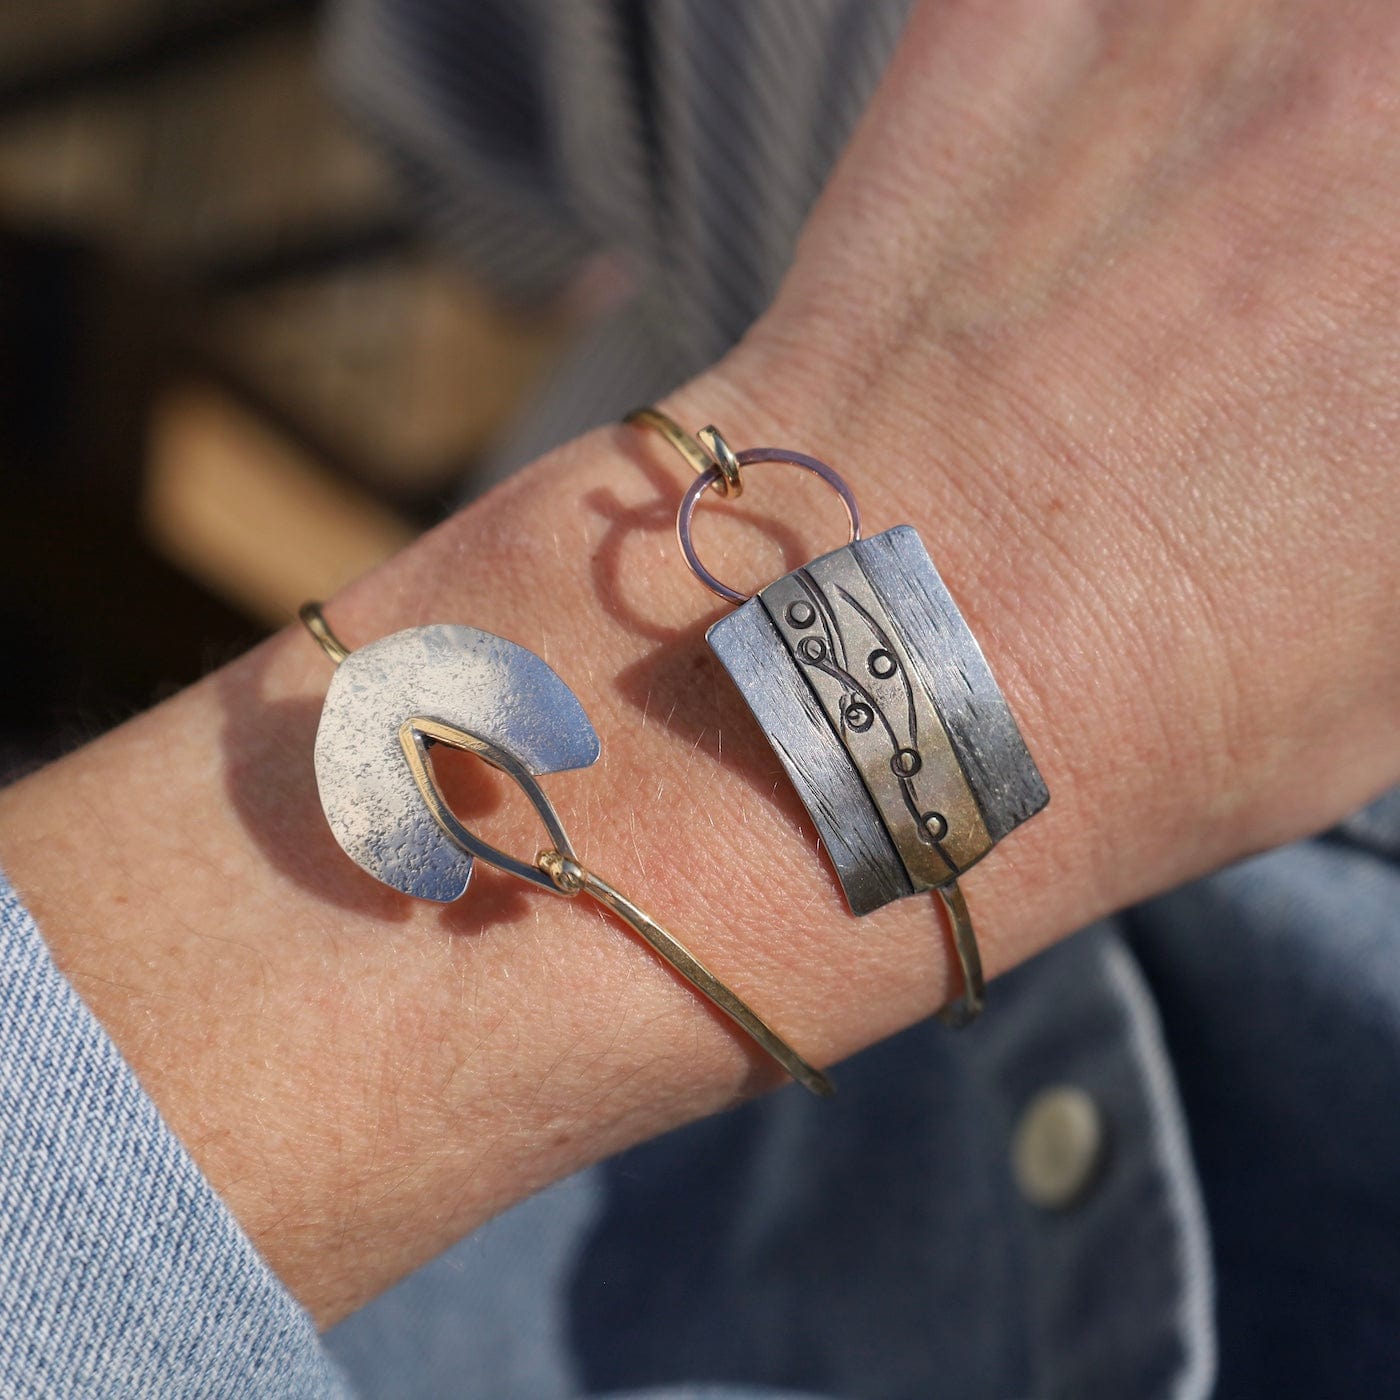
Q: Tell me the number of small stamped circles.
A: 6